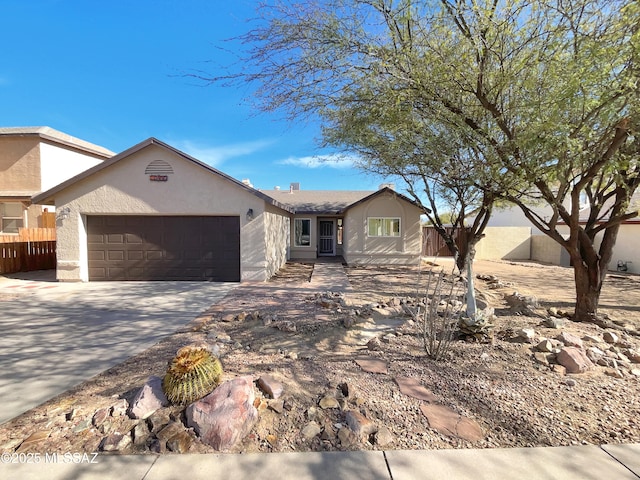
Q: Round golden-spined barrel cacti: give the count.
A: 1